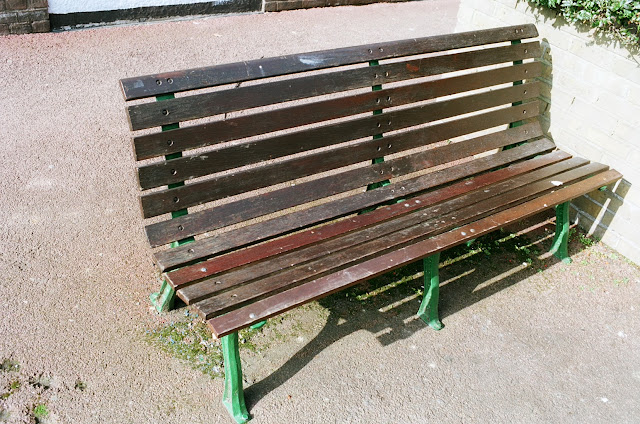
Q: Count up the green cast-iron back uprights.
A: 3